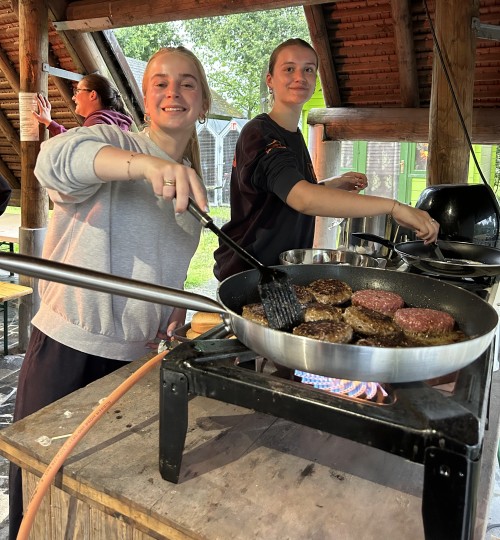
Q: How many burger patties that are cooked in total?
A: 7